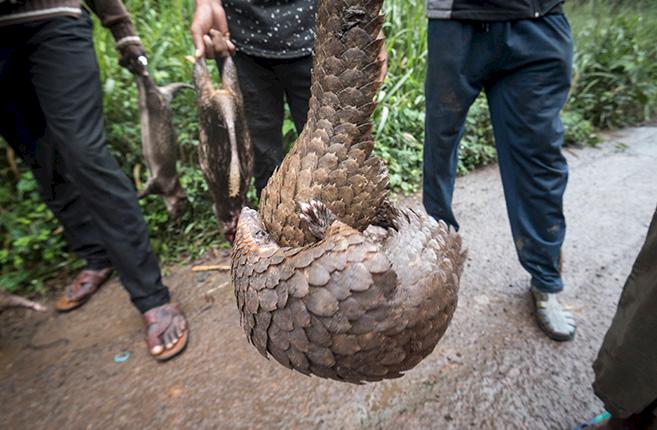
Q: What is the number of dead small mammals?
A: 2